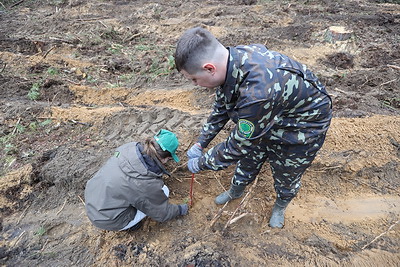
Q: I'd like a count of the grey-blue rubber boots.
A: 2